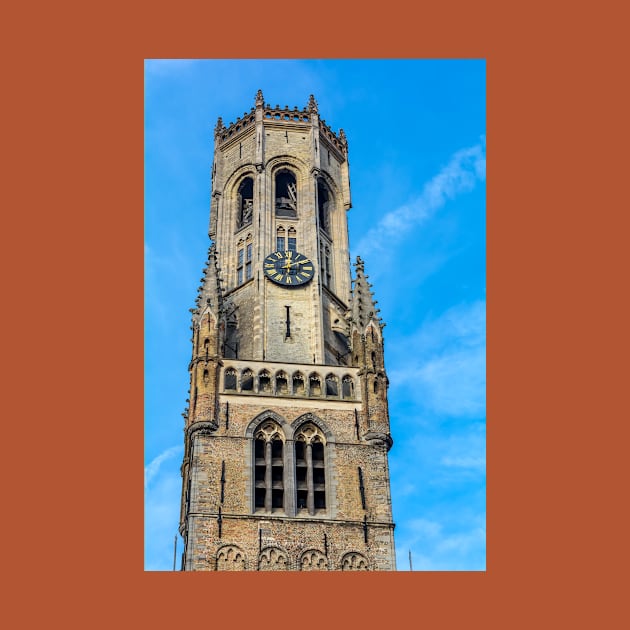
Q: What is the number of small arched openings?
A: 8